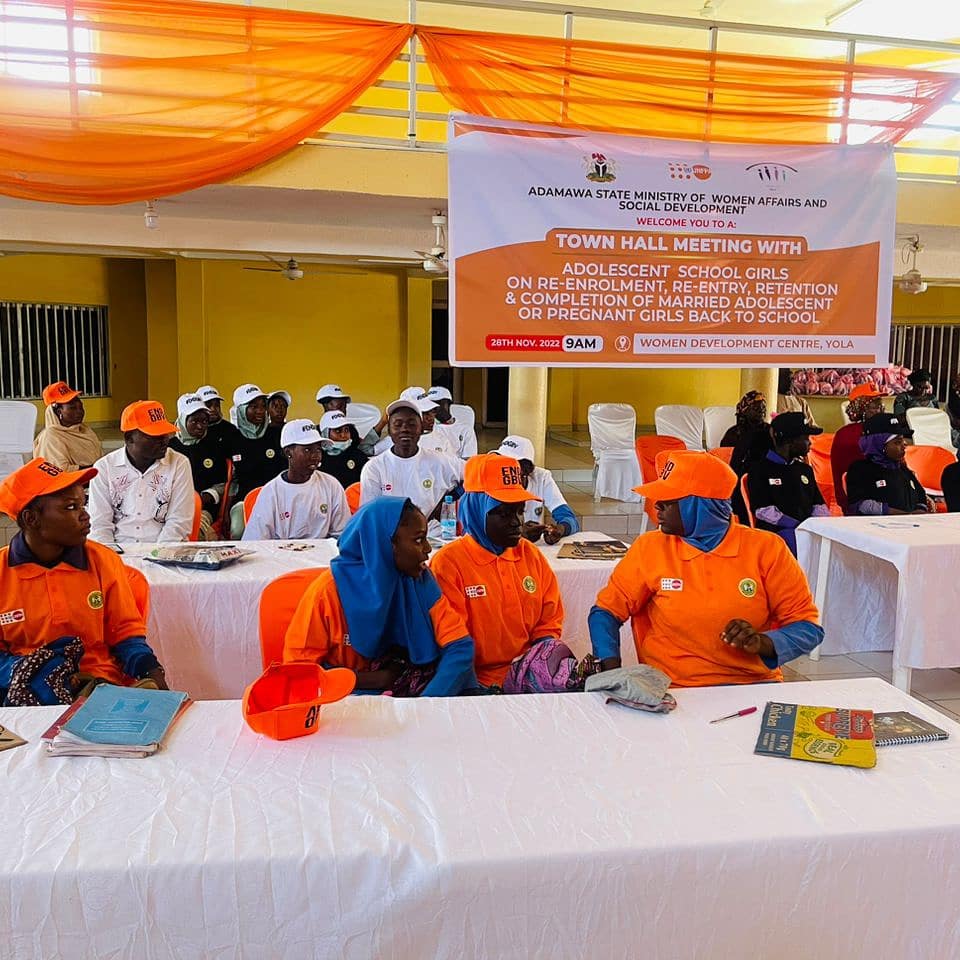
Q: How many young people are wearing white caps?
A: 11